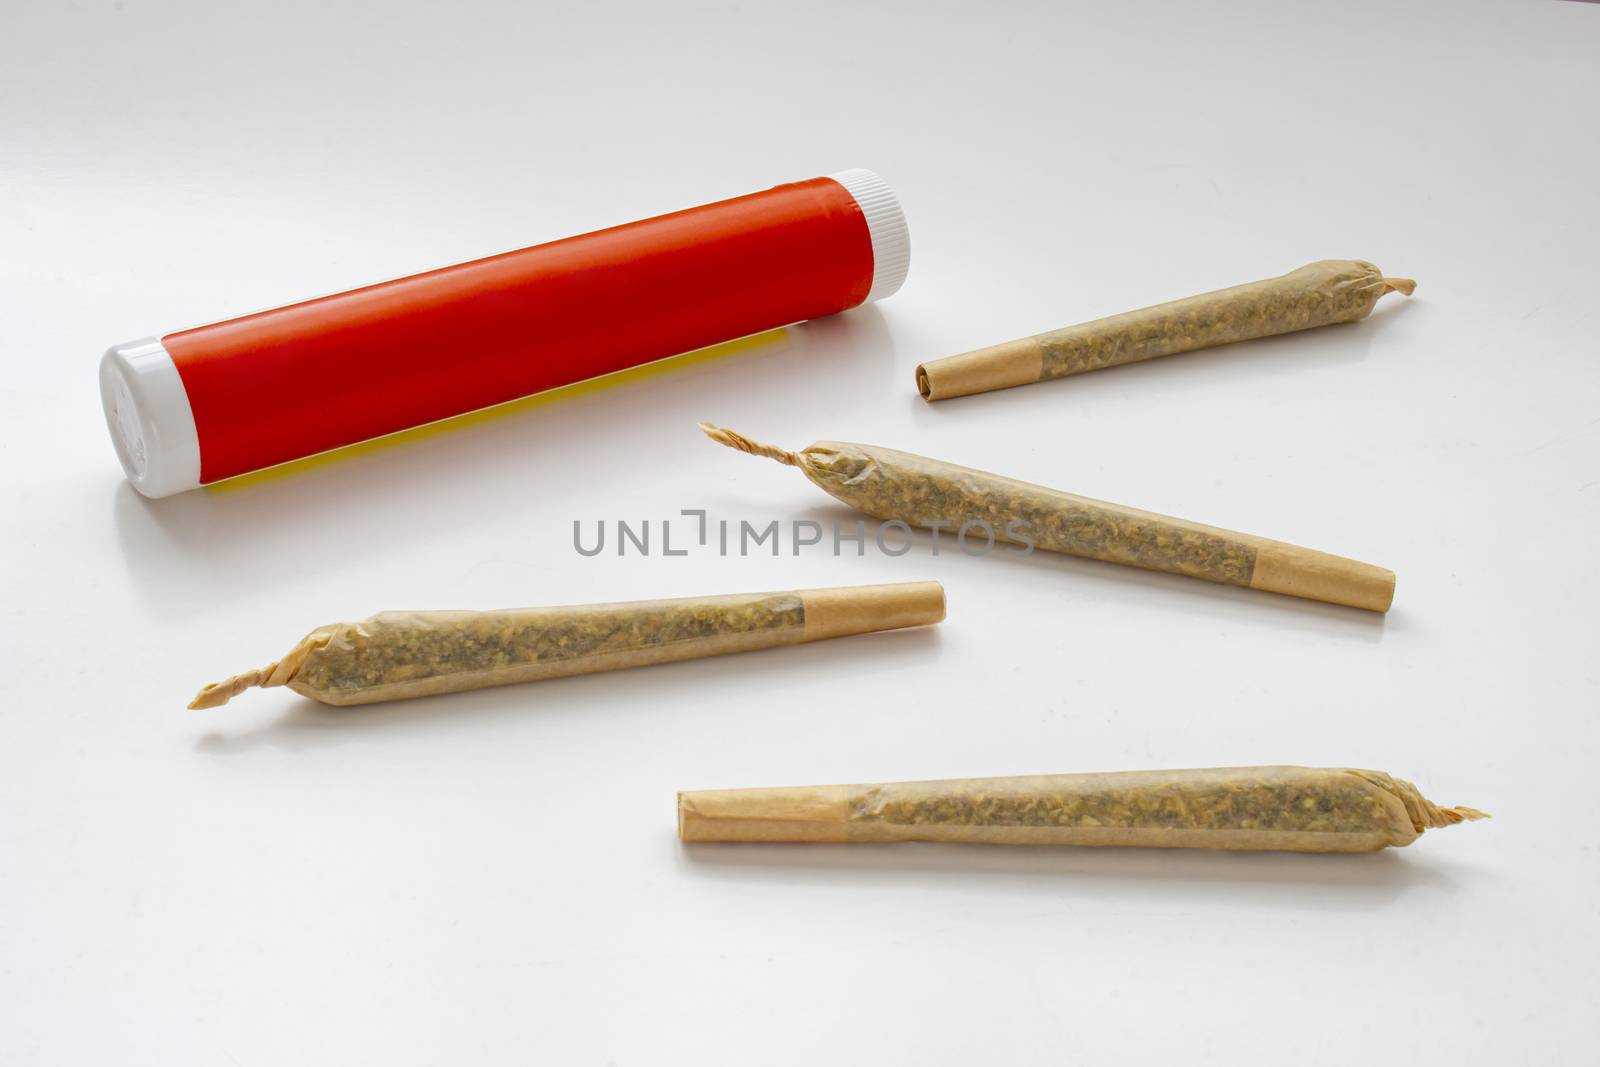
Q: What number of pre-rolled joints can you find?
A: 4